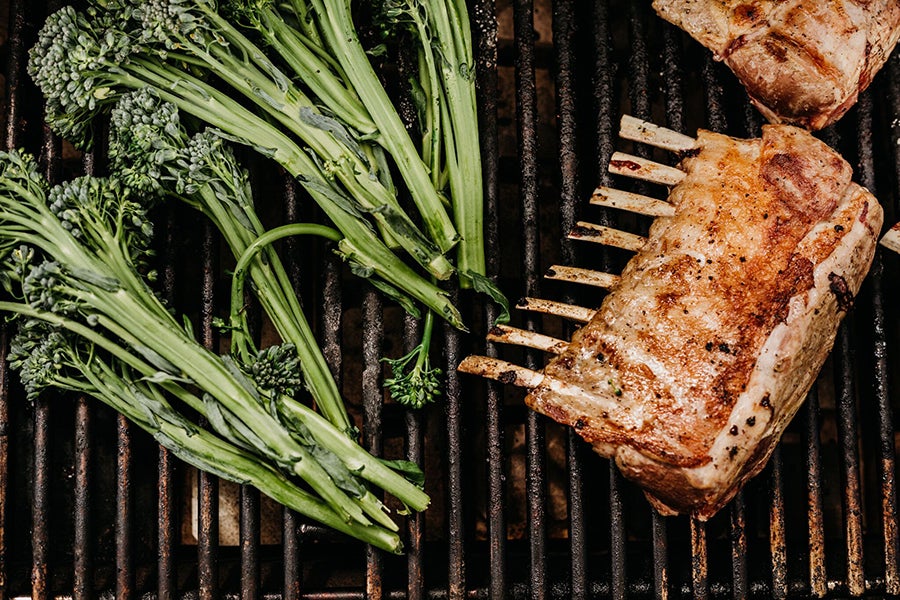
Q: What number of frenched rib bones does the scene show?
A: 8